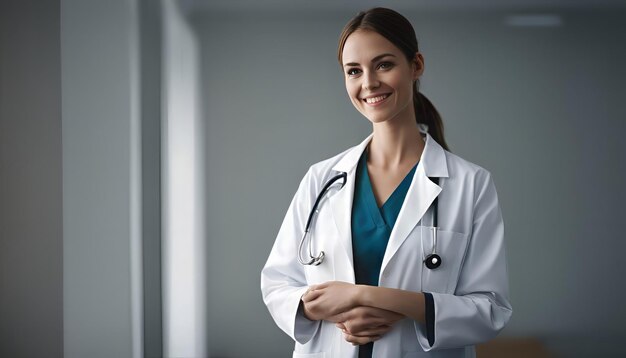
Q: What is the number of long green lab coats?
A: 0